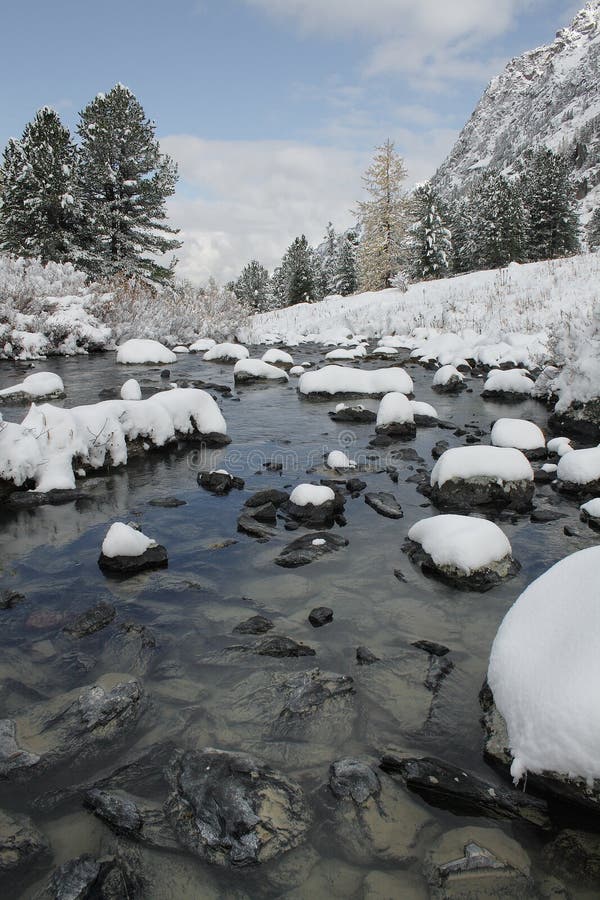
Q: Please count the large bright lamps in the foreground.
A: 0